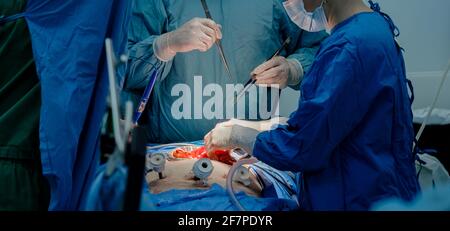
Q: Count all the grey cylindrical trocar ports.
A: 3